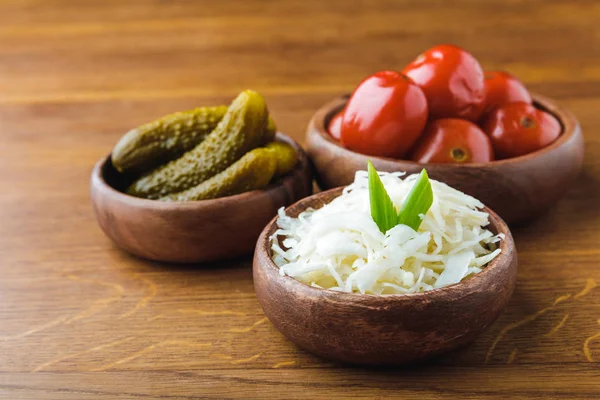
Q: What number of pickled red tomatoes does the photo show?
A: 6